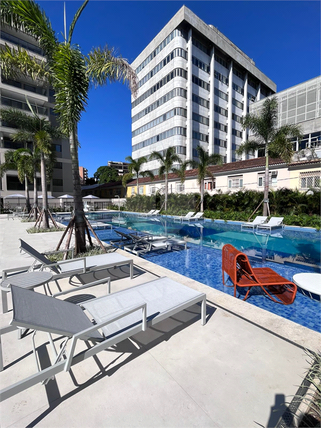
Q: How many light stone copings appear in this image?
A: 1